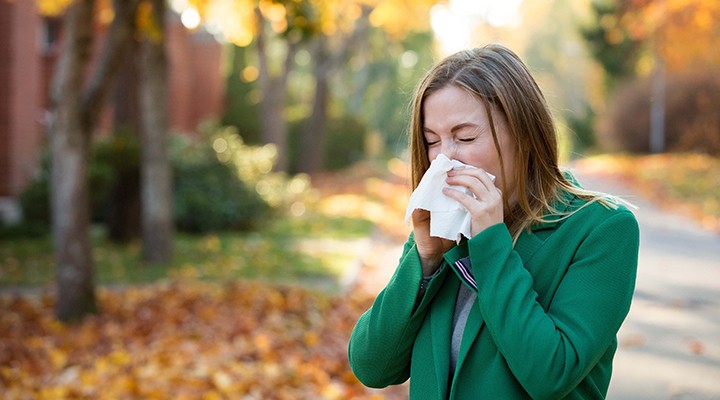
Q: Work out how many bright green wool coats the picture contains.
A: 1